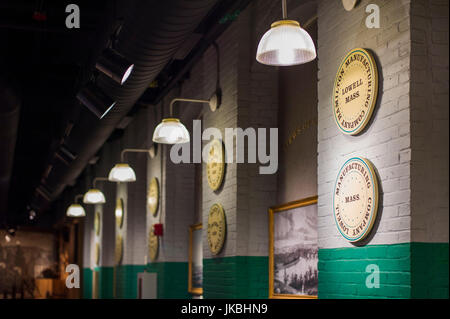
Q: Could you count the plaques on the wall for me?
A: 10